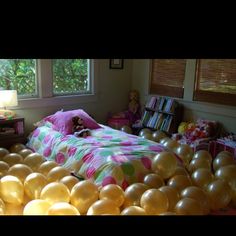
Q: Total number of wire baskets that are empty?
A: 0